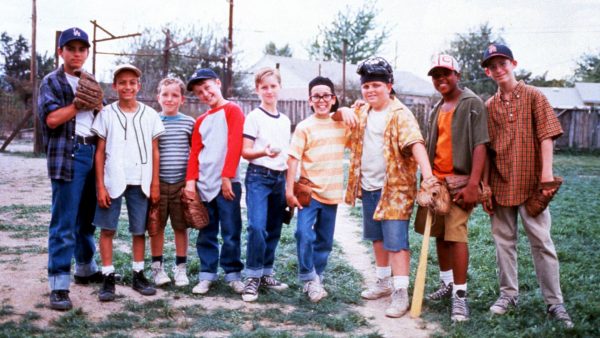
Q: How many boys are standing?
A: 9